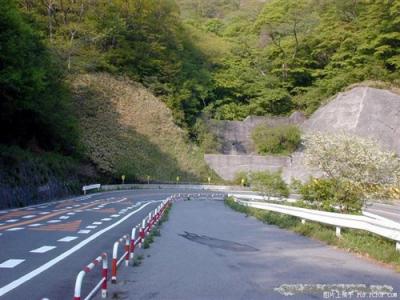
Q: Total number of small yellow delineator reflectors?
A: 5